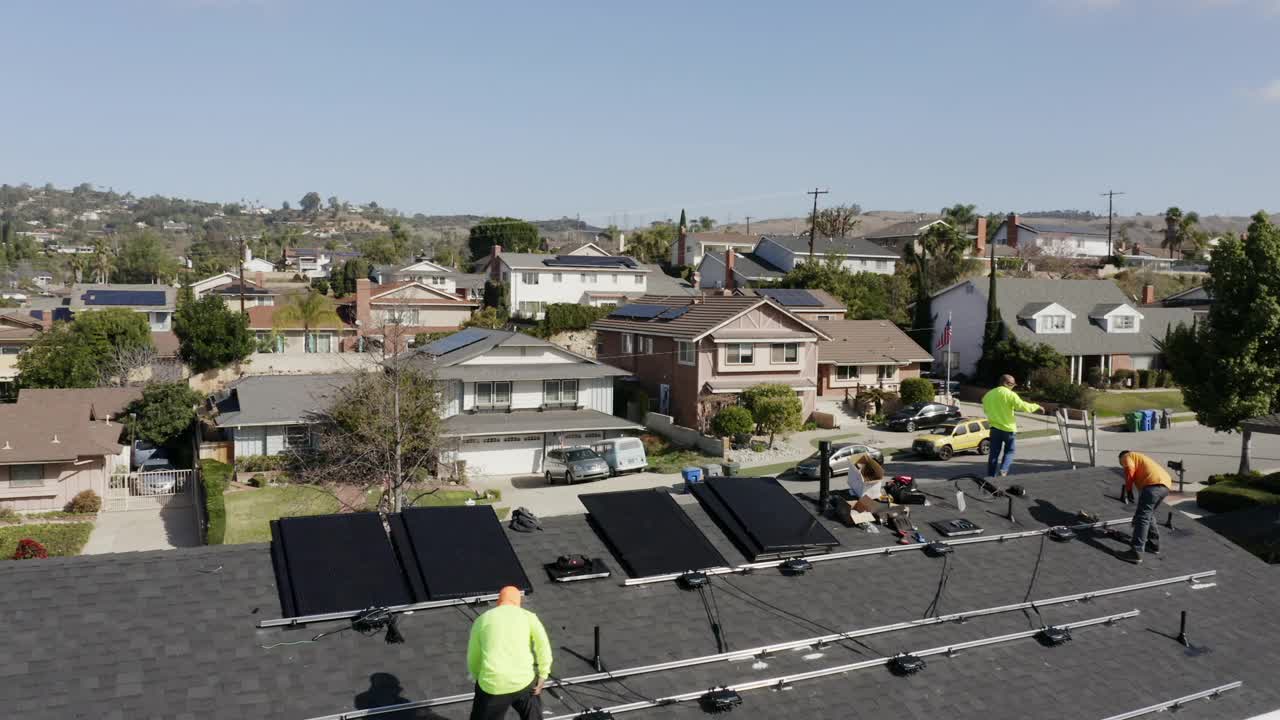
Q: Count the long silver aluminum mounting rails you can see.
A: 5